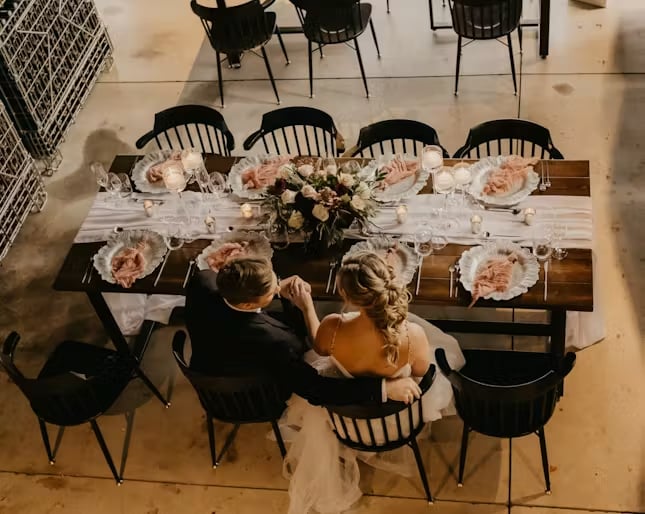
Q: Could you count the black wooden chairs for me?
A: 11